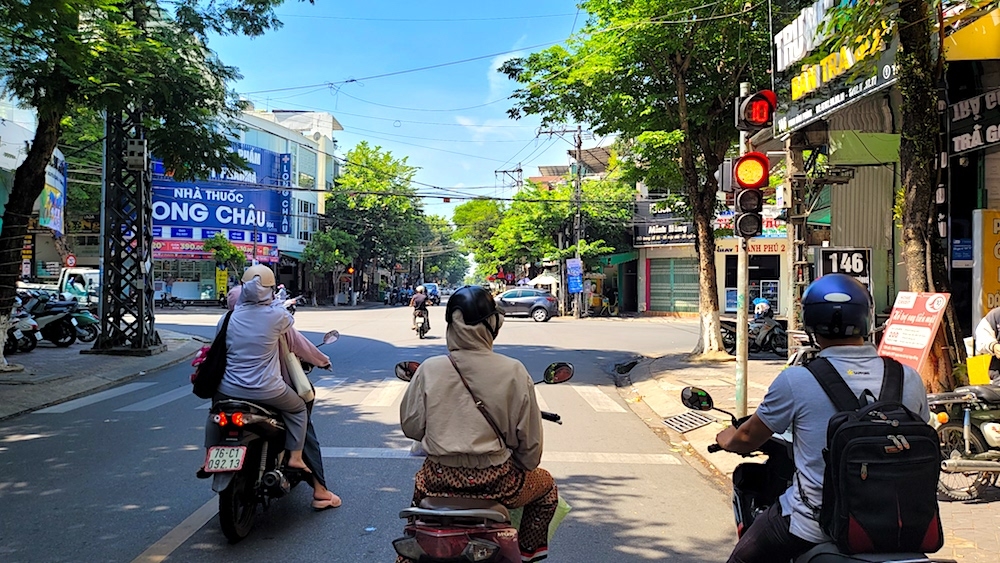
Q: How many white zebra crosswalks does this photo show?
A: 1